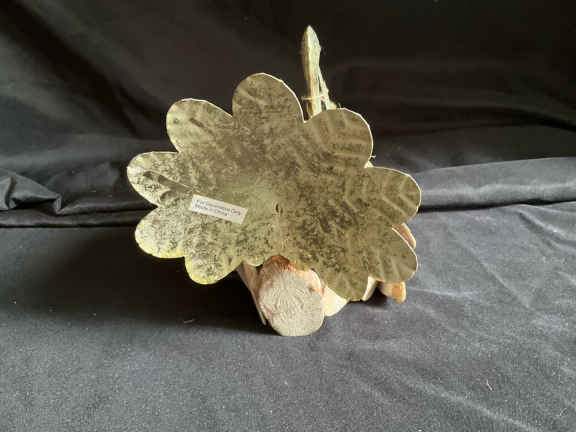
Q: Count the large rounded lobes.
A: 9